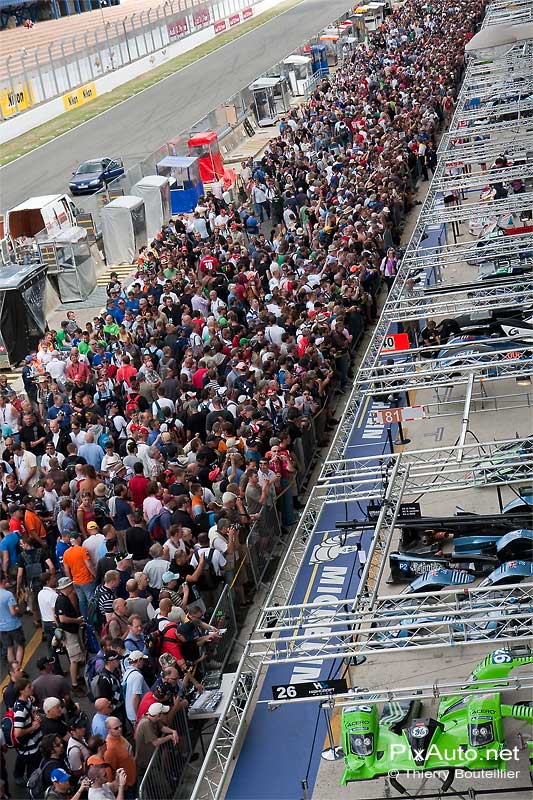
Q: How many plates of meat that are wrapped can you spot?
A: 0